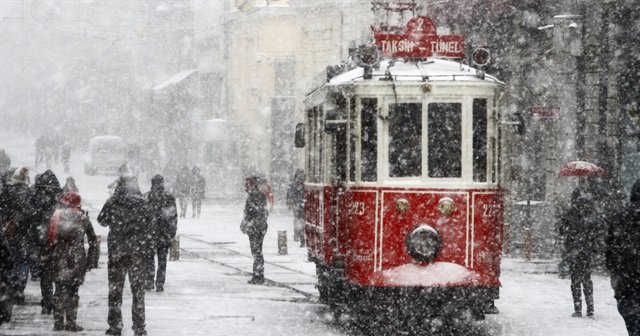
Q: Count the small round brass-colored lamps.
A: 2